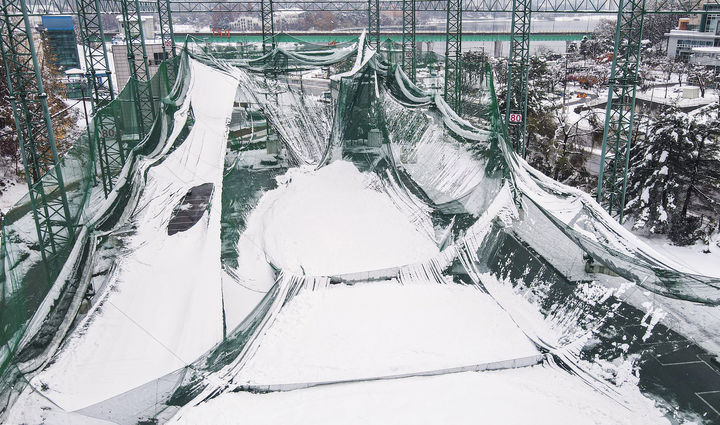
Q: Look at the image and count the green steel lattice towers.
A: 10